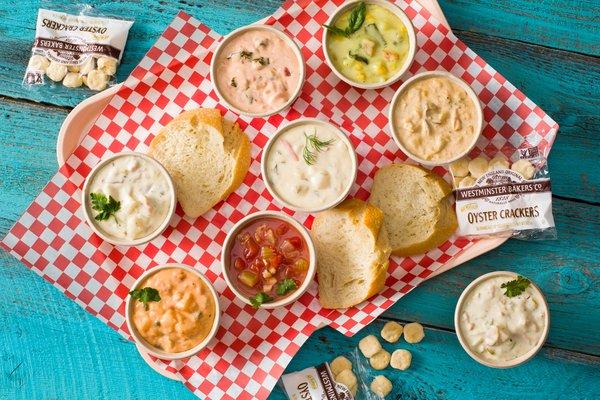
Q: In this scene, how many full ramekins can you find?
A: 8